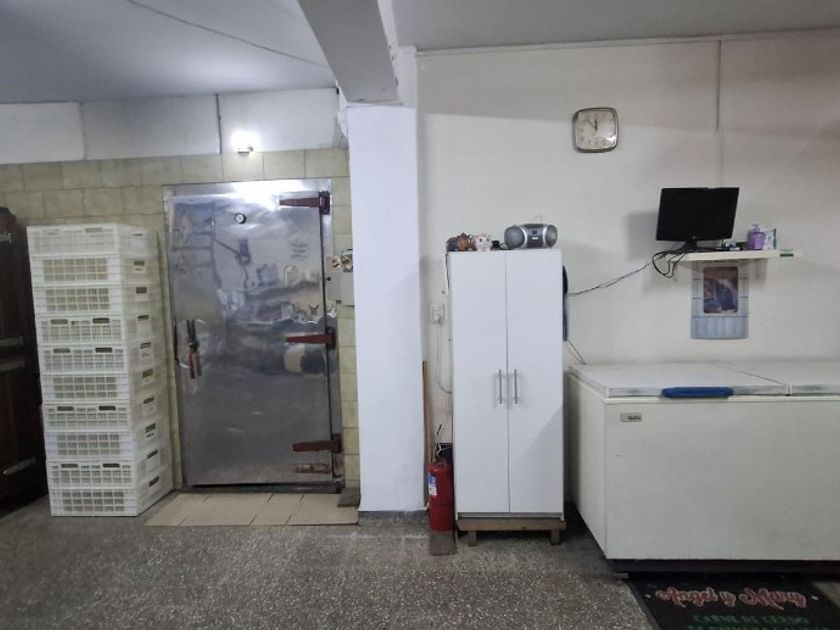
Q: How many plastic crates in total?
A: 10